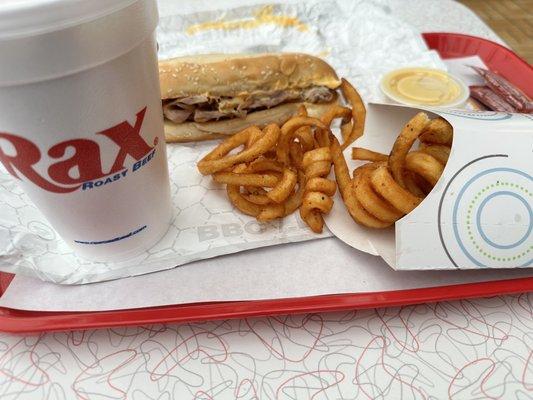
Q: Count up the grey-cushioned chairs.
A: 0